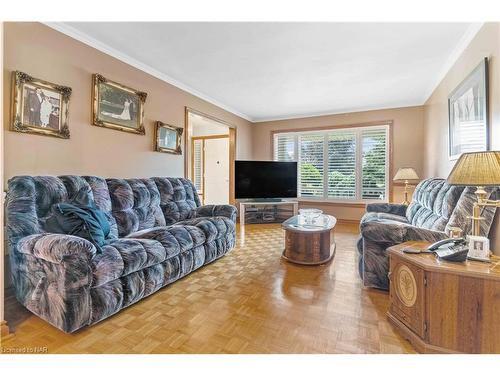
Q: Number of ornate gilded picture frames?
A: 3